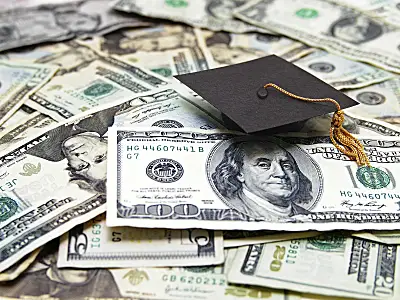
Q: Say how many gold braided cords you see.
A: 1